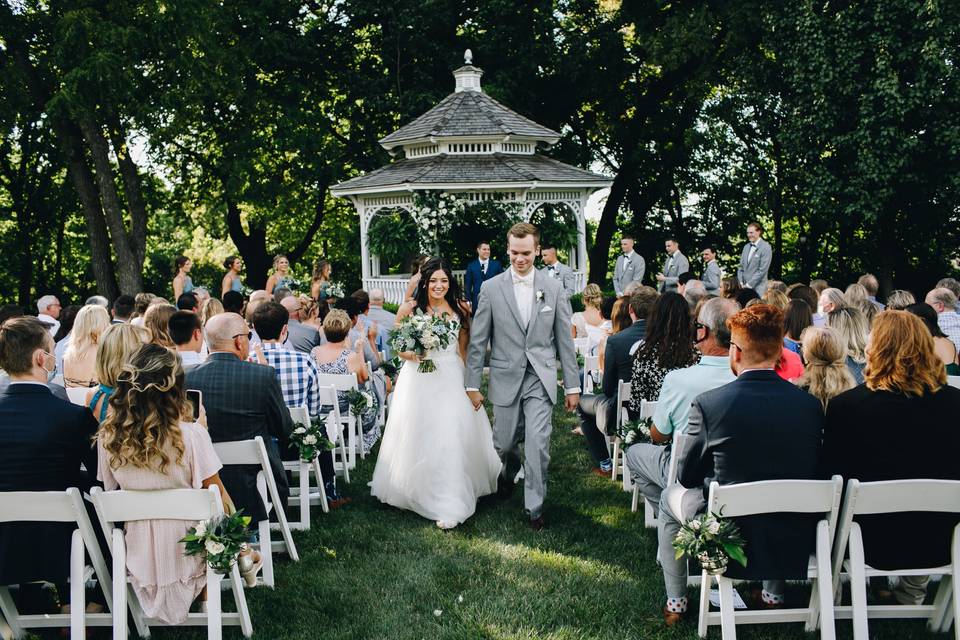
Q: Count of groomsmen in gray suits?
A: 5